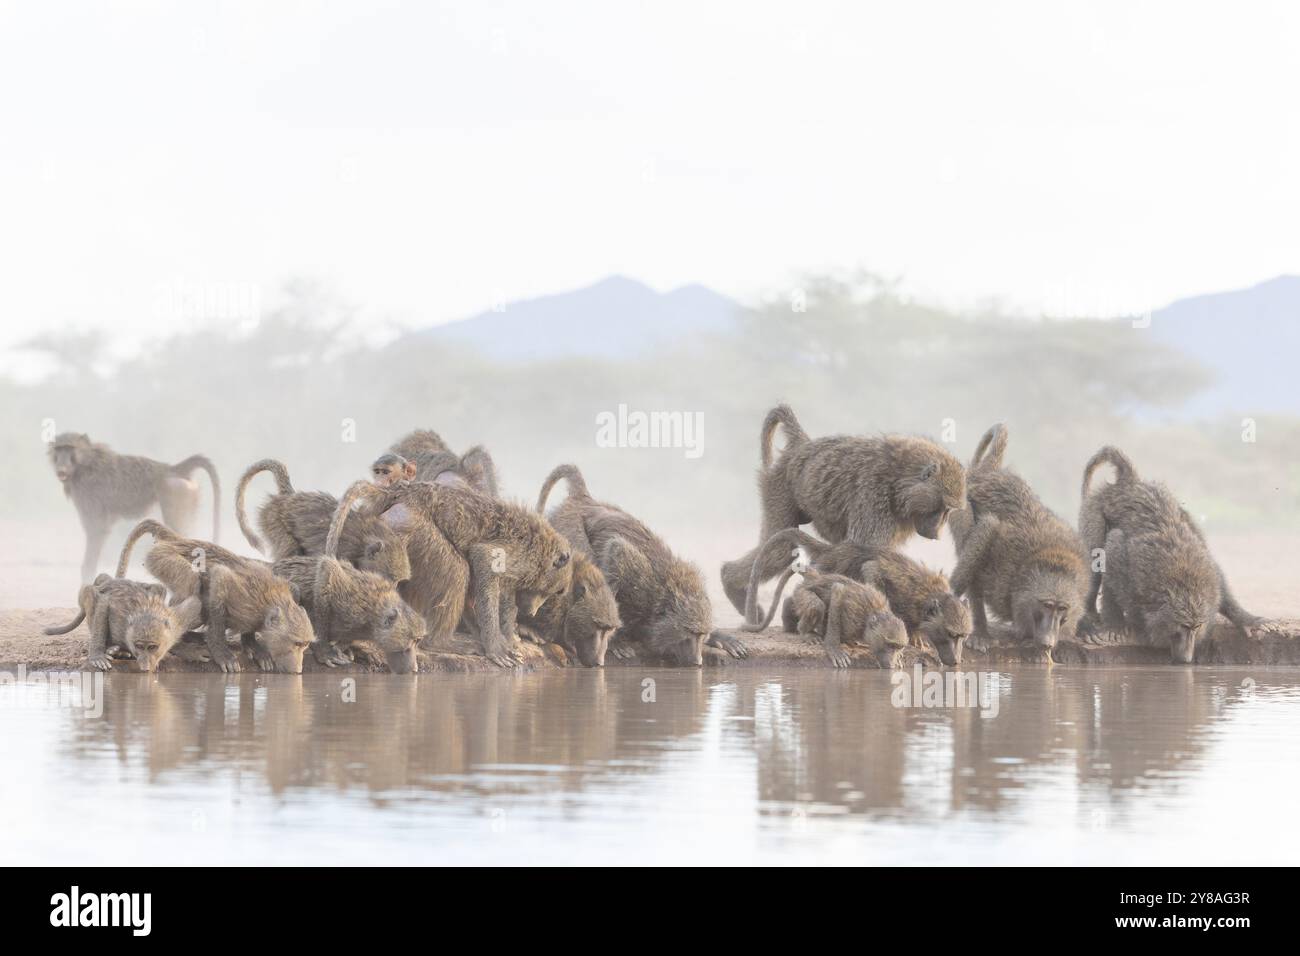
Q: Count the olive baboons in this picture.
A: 15